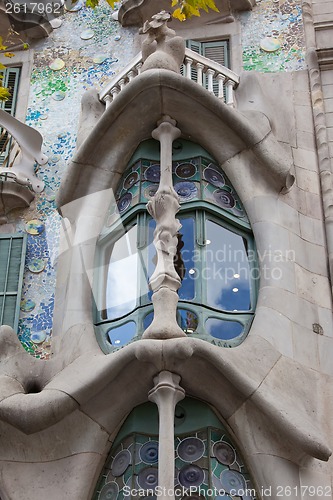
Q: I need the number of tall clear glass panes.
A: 3